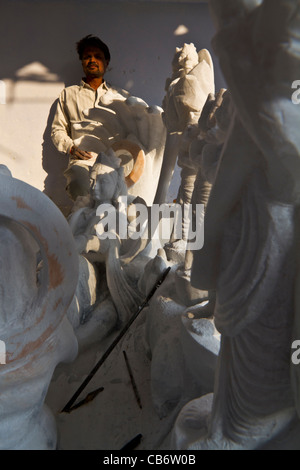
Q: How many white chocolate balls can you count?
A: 0